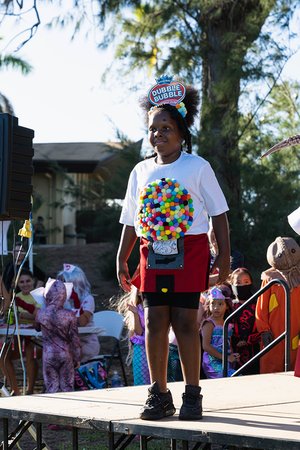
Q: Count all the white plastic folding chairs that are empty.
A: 1